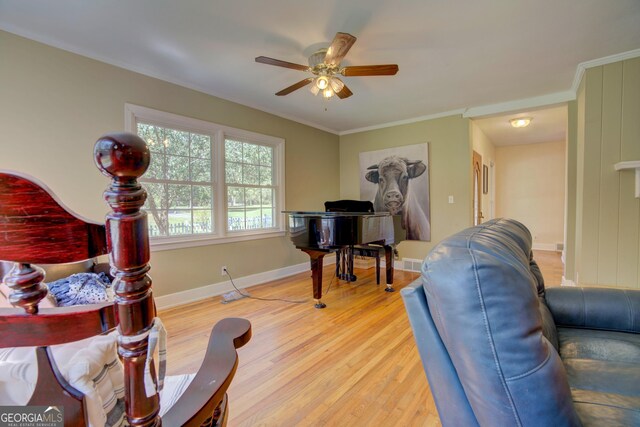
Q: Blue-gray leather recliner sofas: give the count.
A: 1